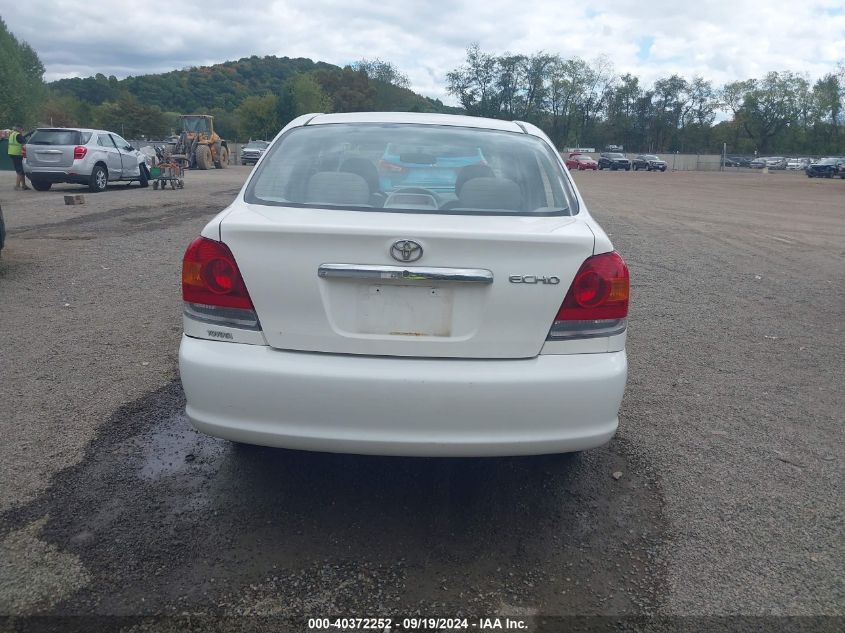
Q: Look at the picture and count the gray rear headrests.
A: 2